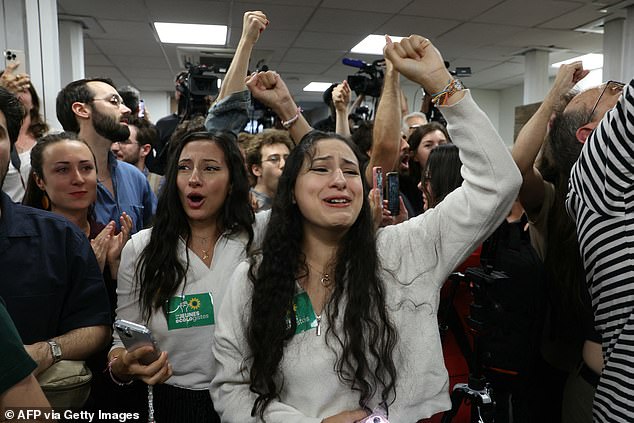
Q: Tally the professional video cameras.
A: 2